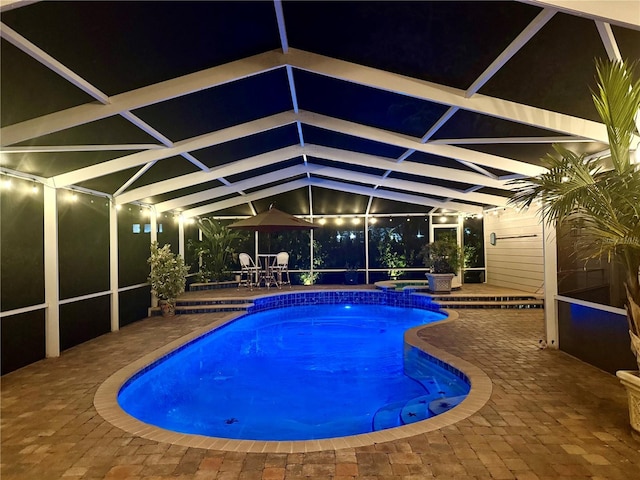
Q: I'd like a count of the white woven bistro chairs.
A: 2